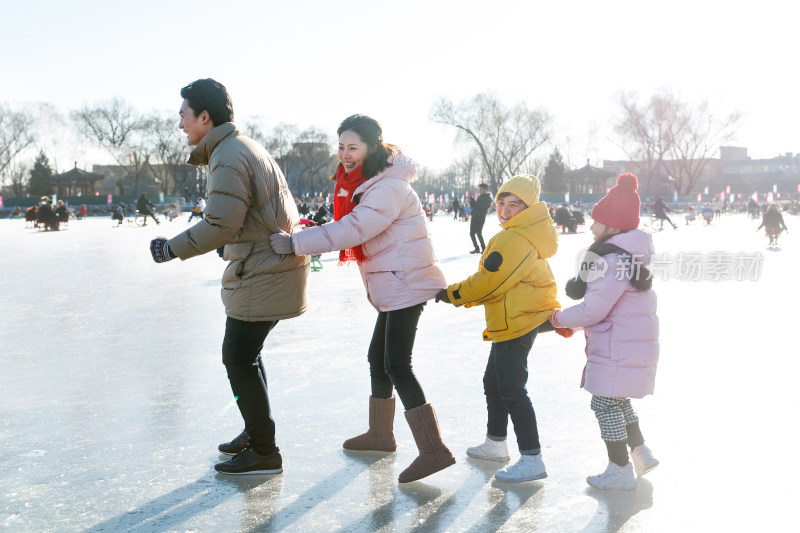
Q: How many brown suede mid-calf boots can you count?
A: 2